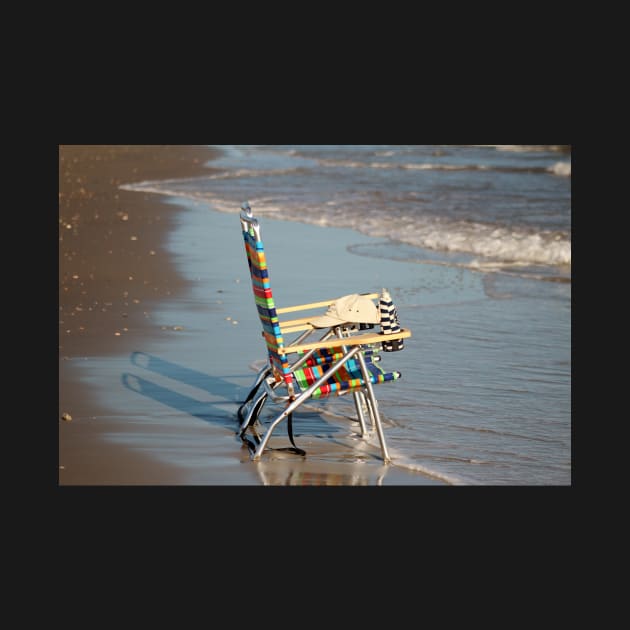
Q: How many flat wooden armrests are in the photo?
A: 4